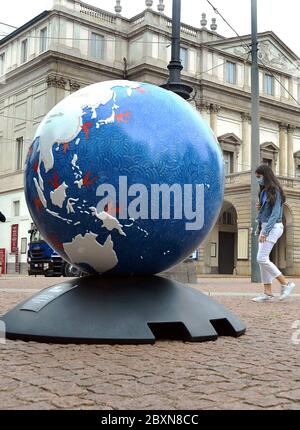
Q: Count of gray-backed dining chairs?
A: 0